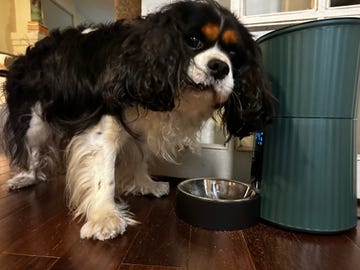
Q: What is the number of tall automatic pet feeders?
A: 1